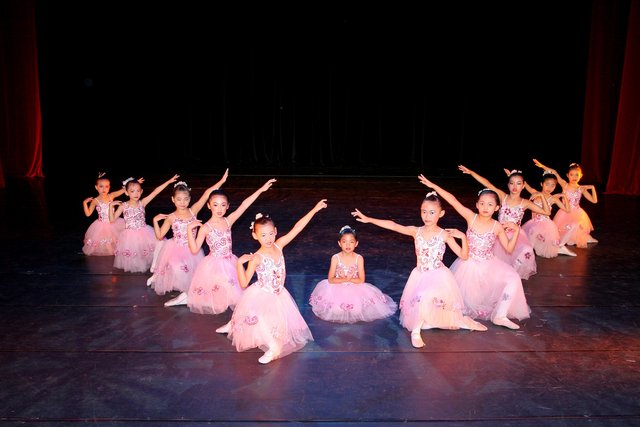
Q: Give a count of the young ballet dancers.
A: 11